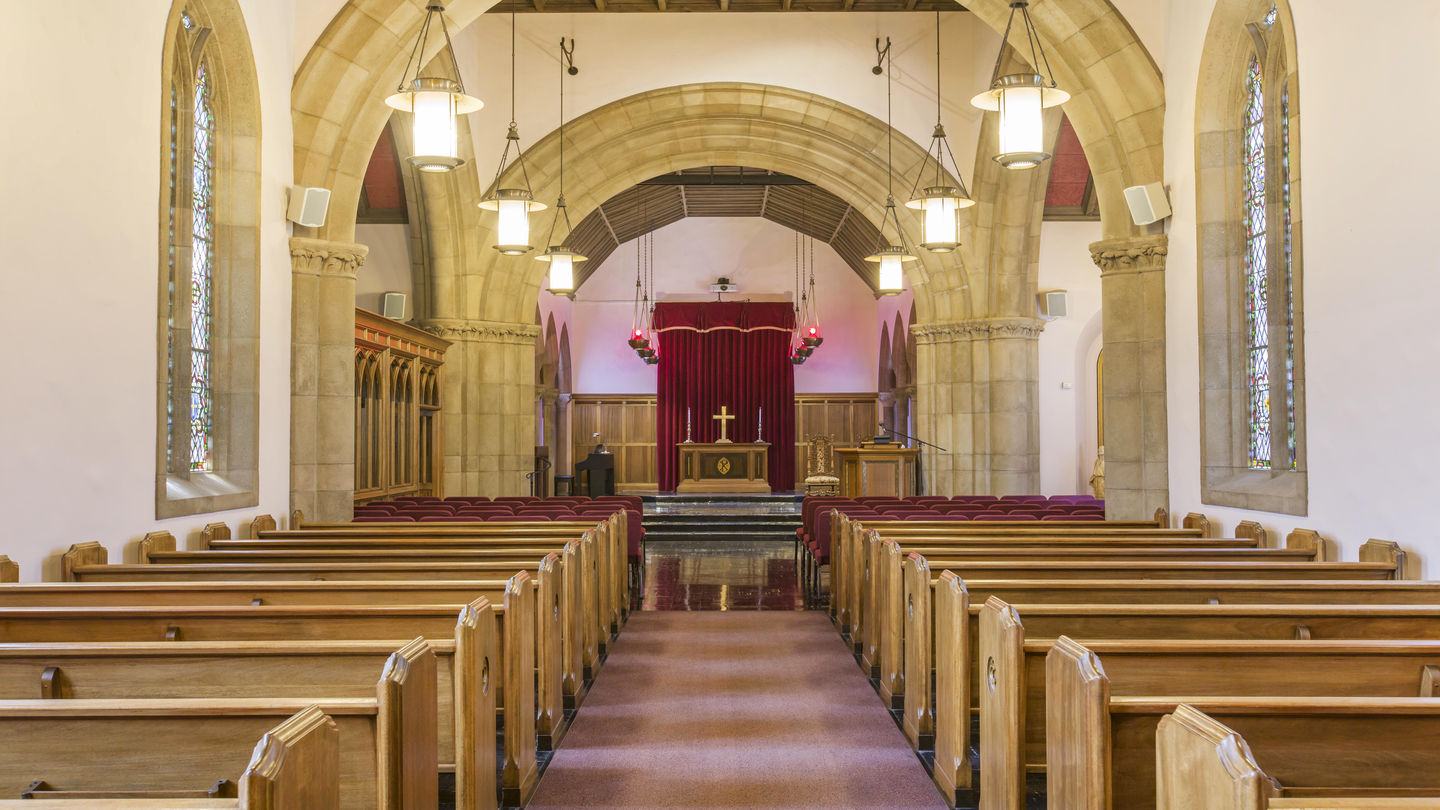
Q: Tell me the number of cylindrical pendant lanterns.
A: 6